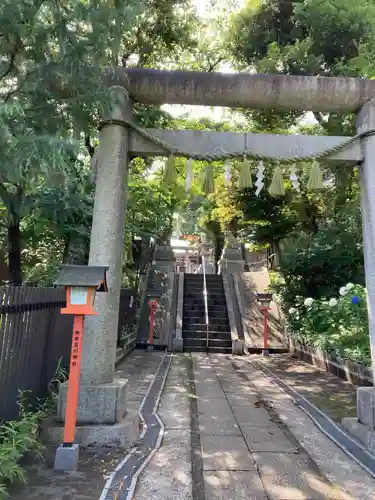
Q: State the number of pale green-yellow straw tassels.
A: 5